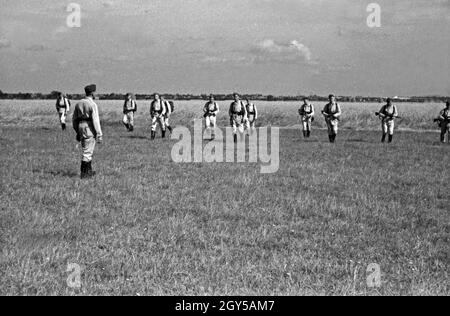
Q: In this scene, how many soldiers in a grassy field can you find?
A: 12